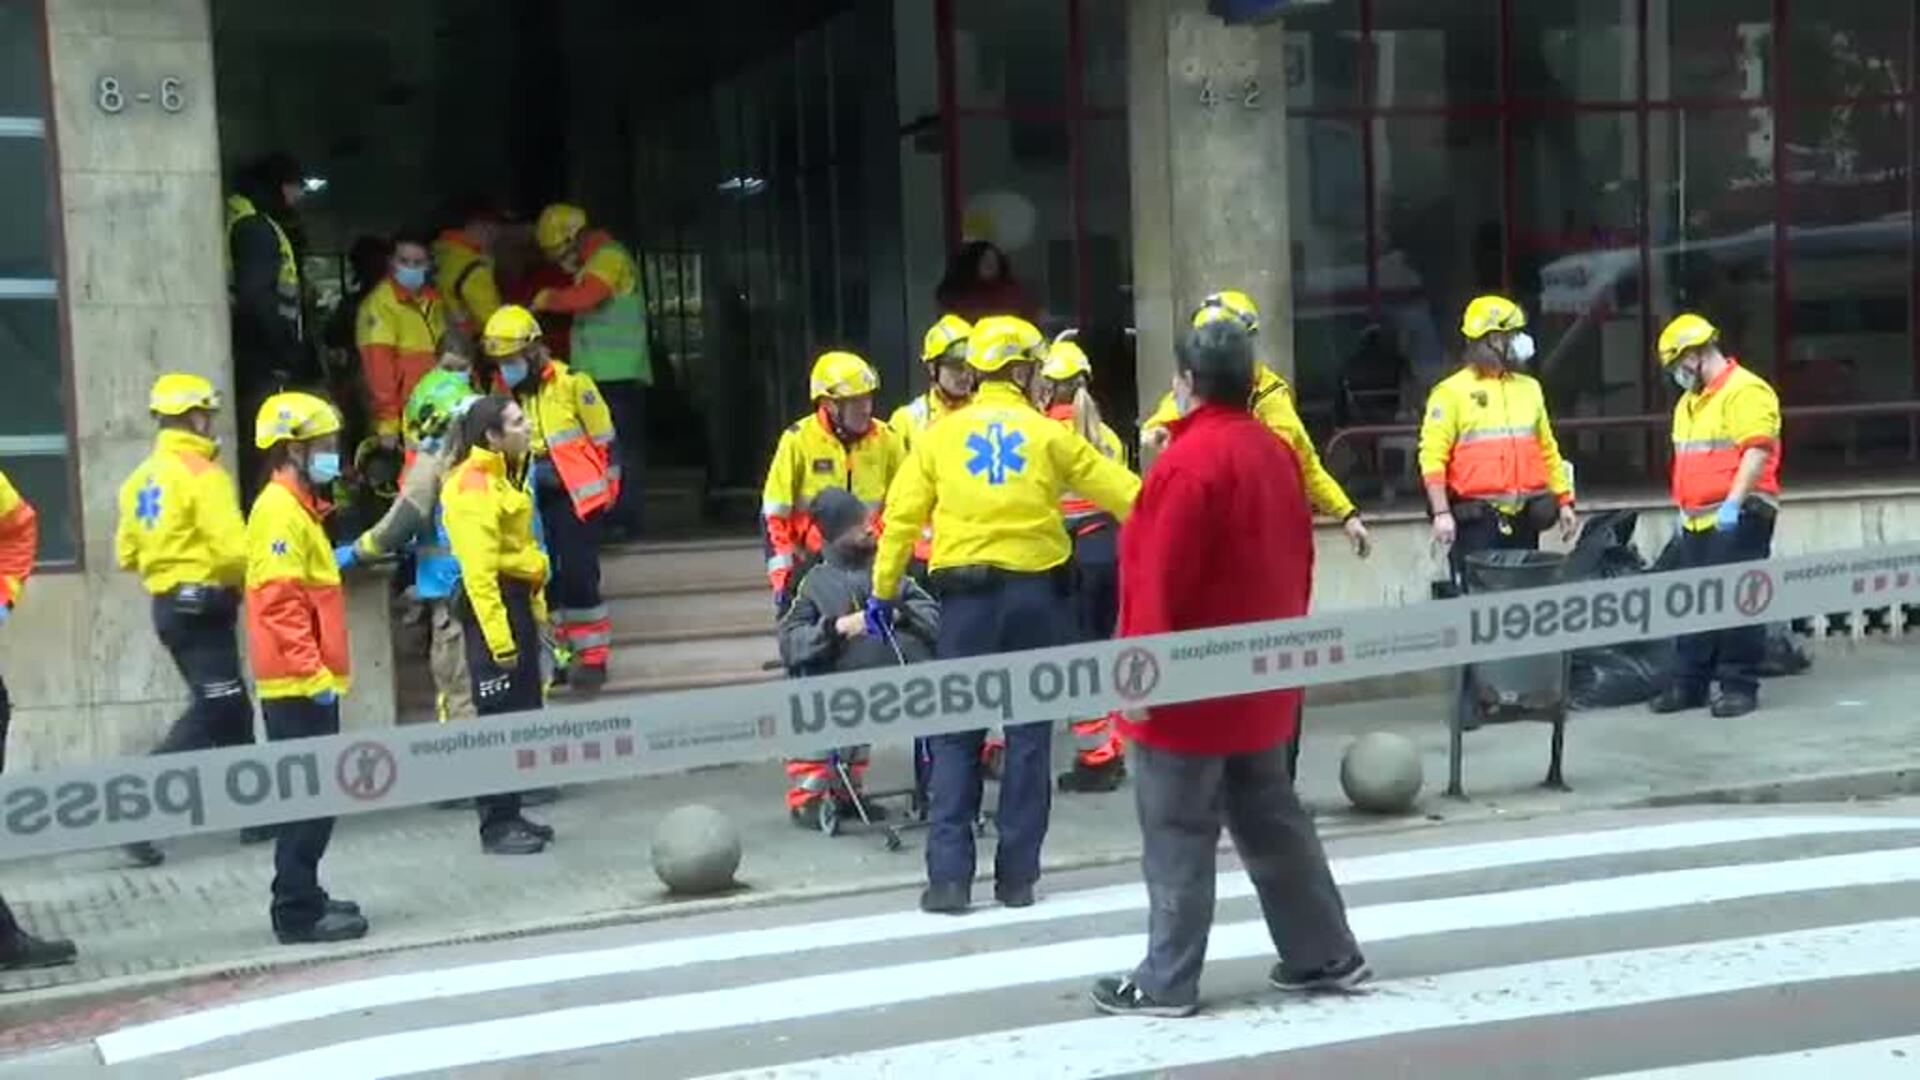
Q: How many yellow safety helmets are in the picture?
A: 11